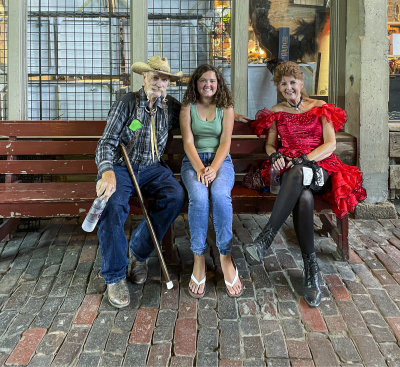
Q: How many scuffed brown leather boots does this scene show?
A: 2